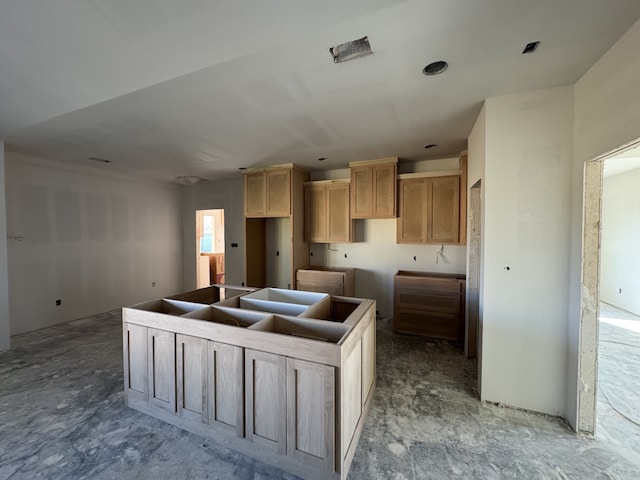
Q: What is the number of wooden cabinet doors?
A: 14